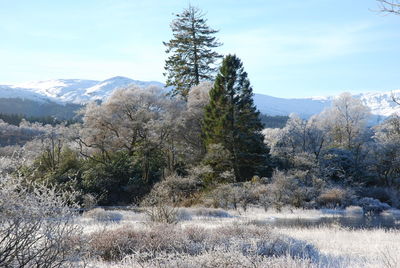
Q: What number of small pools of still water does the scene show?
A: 1